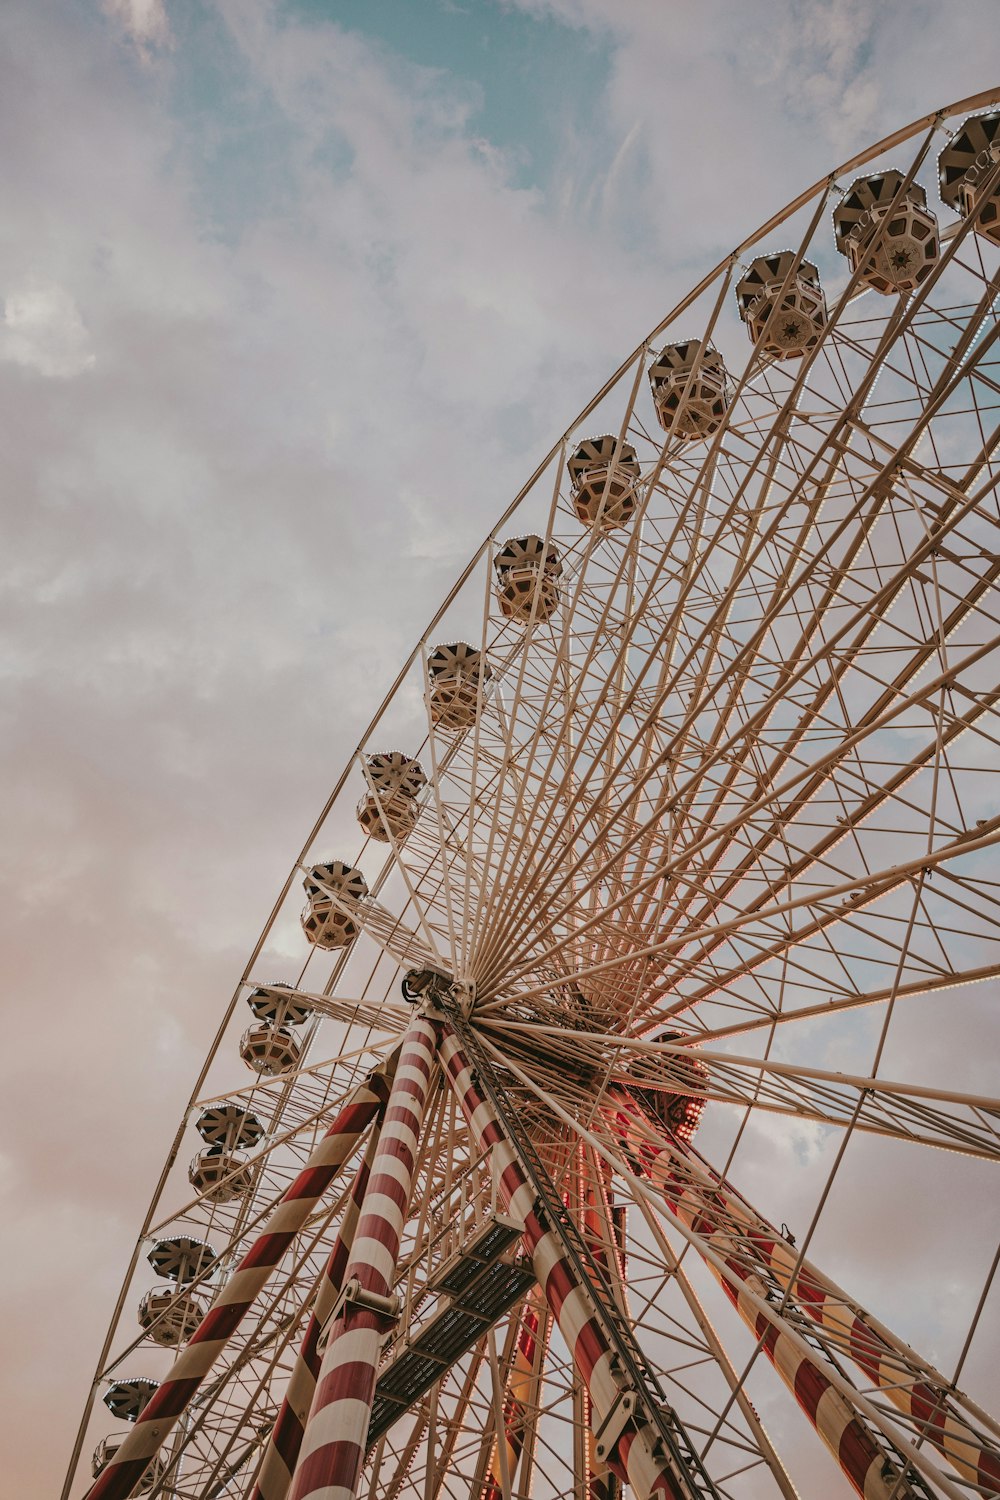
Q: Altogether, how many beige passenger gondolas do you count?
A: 13